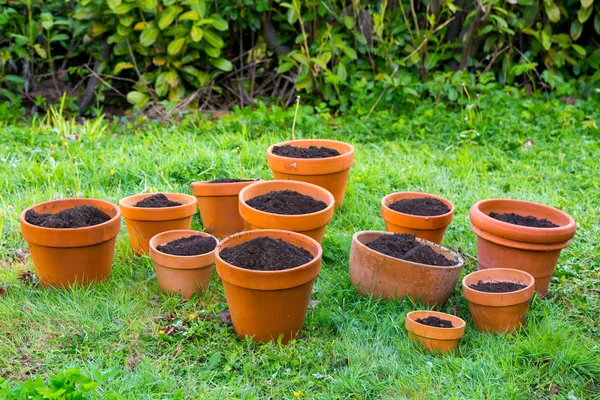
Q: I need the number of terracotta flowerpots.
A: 12